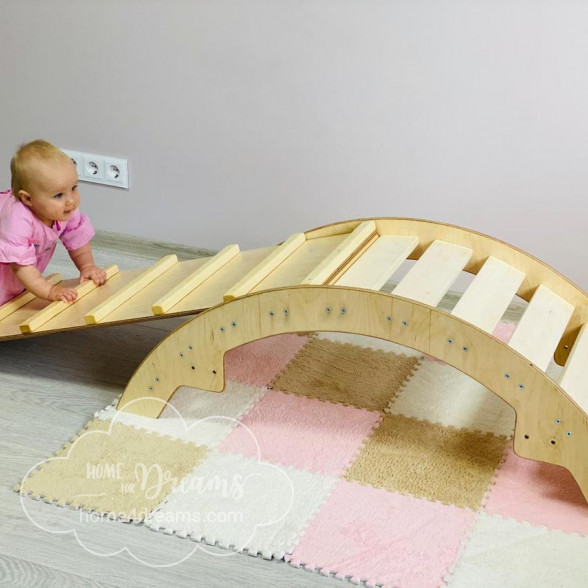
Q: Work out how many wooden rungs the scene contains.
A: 11